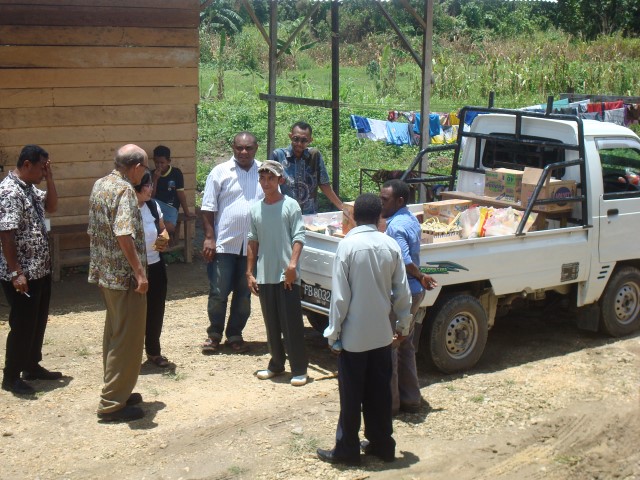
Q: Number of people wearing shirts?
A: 9